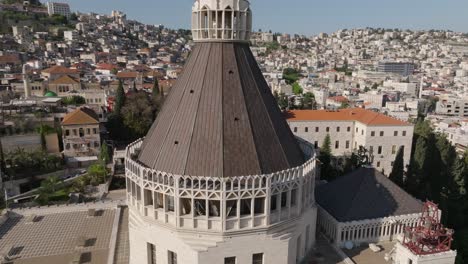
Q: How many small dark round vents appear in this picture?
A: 4